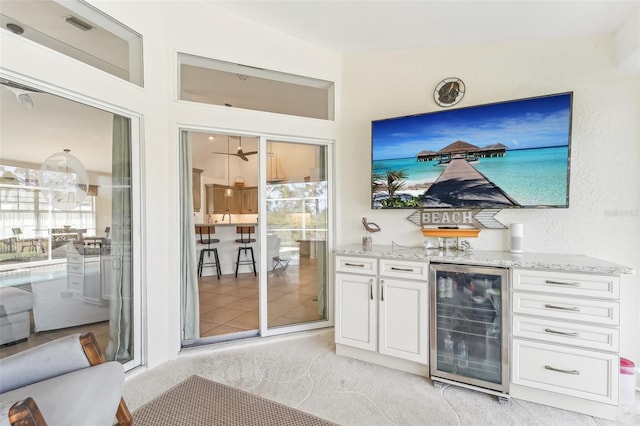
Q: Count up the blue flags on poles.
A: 0